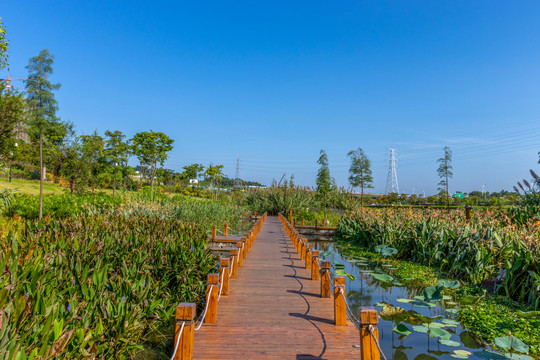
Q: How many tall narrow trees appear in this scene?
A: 4